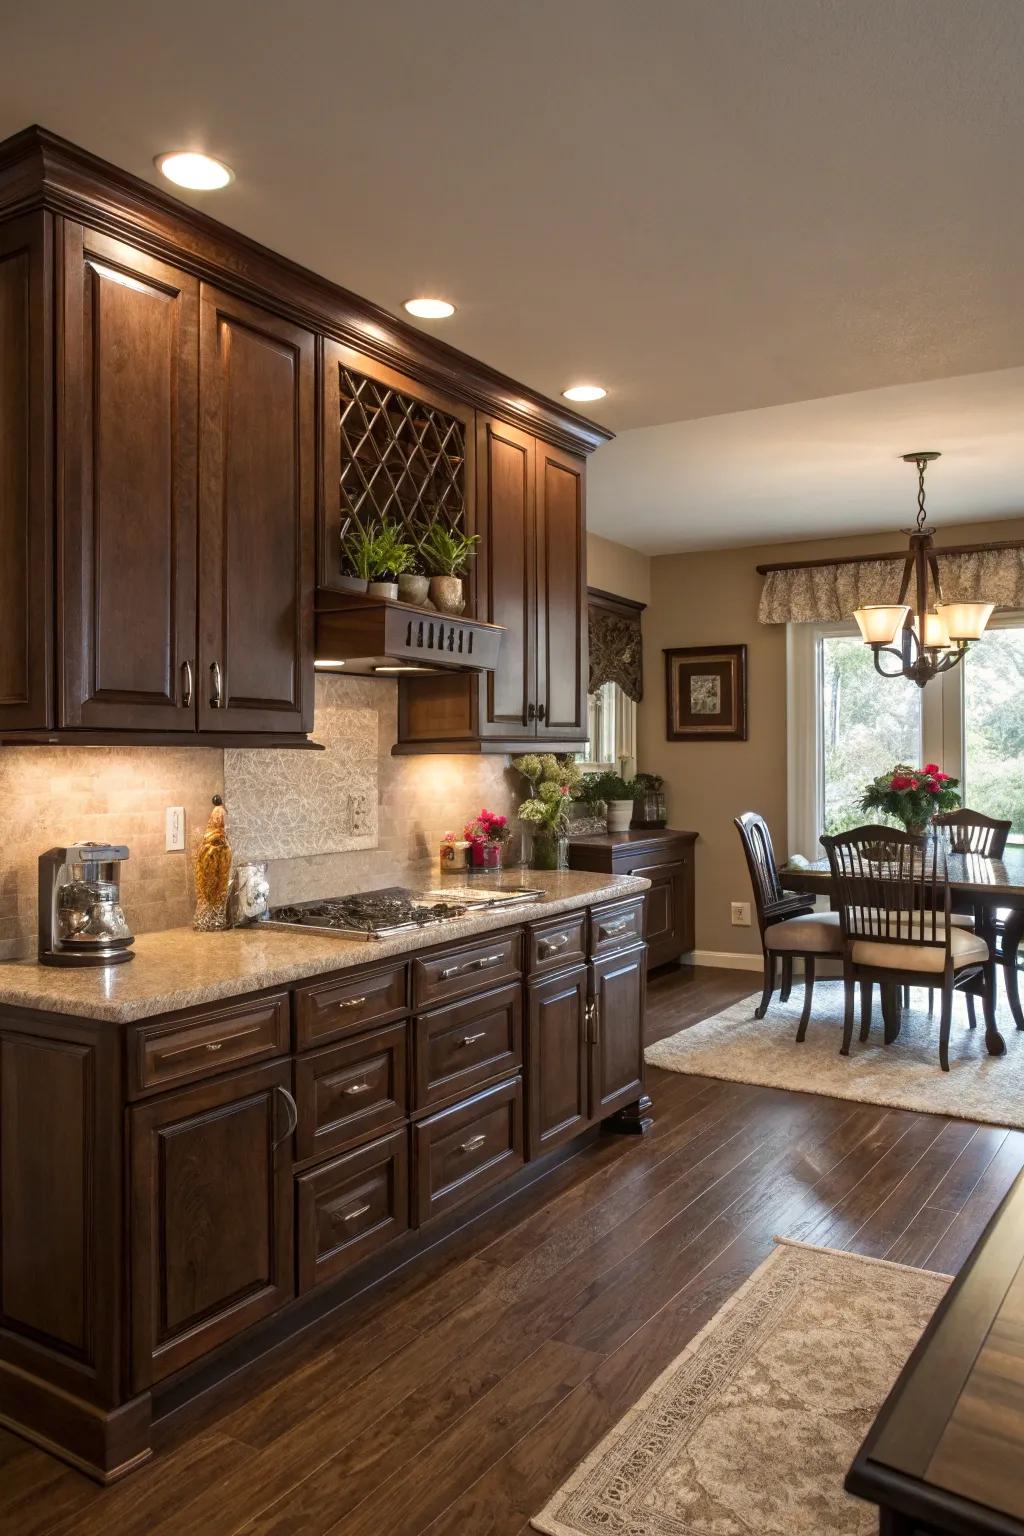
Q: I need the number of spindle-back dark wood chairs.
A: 3